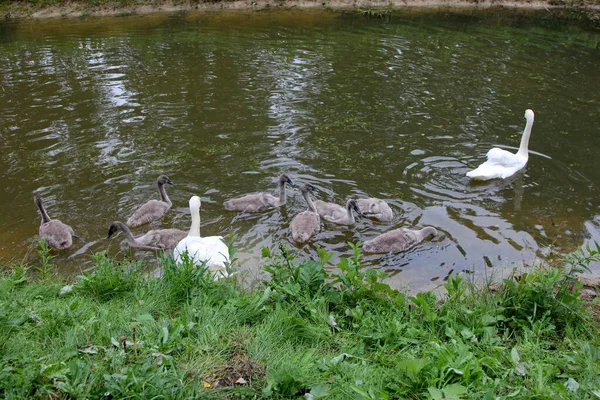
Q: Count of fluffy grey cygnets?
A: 8